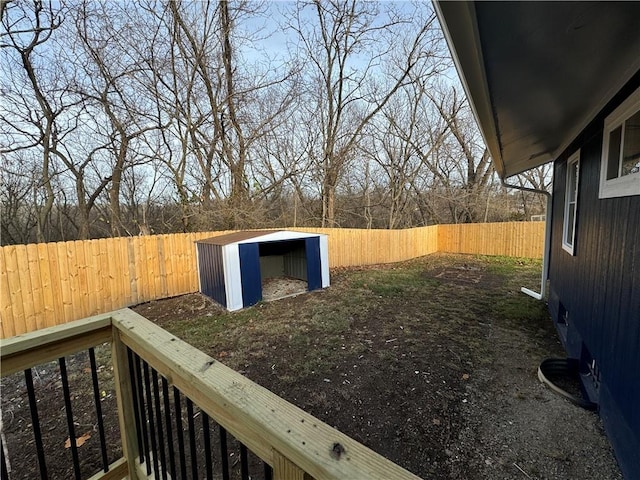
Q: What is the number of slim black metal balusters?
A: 15